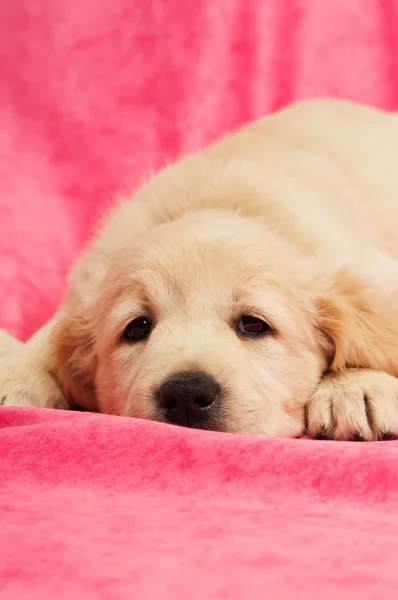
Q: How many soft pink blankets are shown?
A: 1